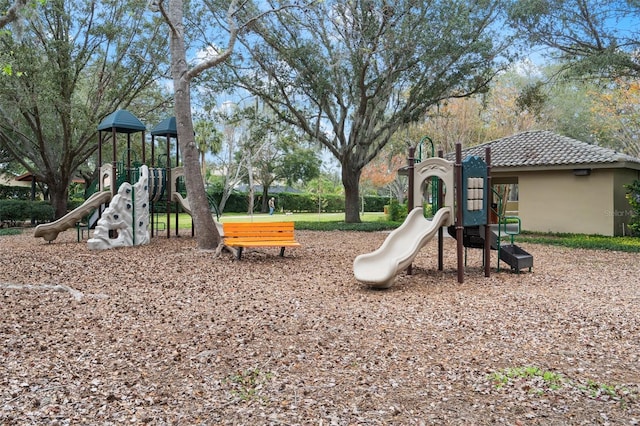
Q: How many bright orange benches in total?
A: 1